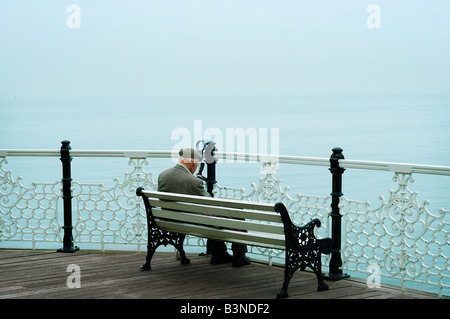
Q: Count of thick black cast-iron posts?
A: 3